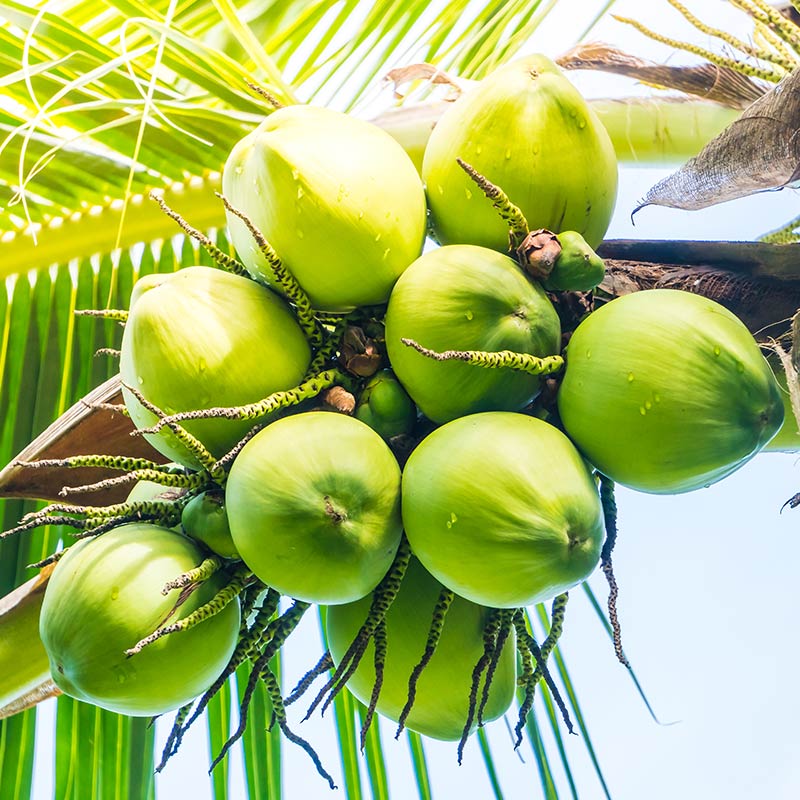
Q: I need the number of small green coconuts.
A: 3